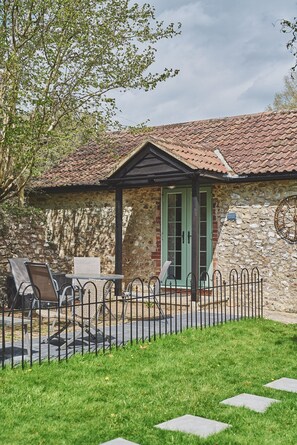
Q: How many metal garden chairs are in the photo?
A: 4